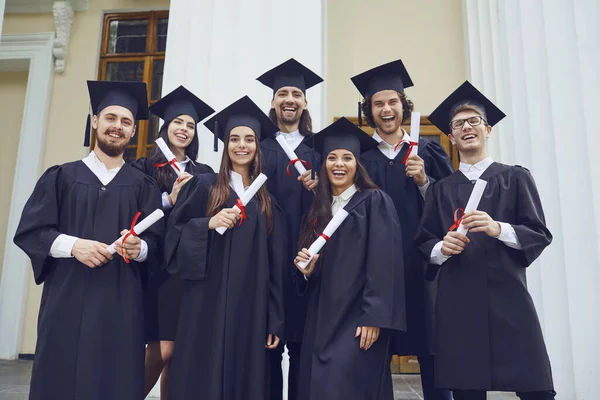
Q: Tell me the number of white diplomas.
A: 7